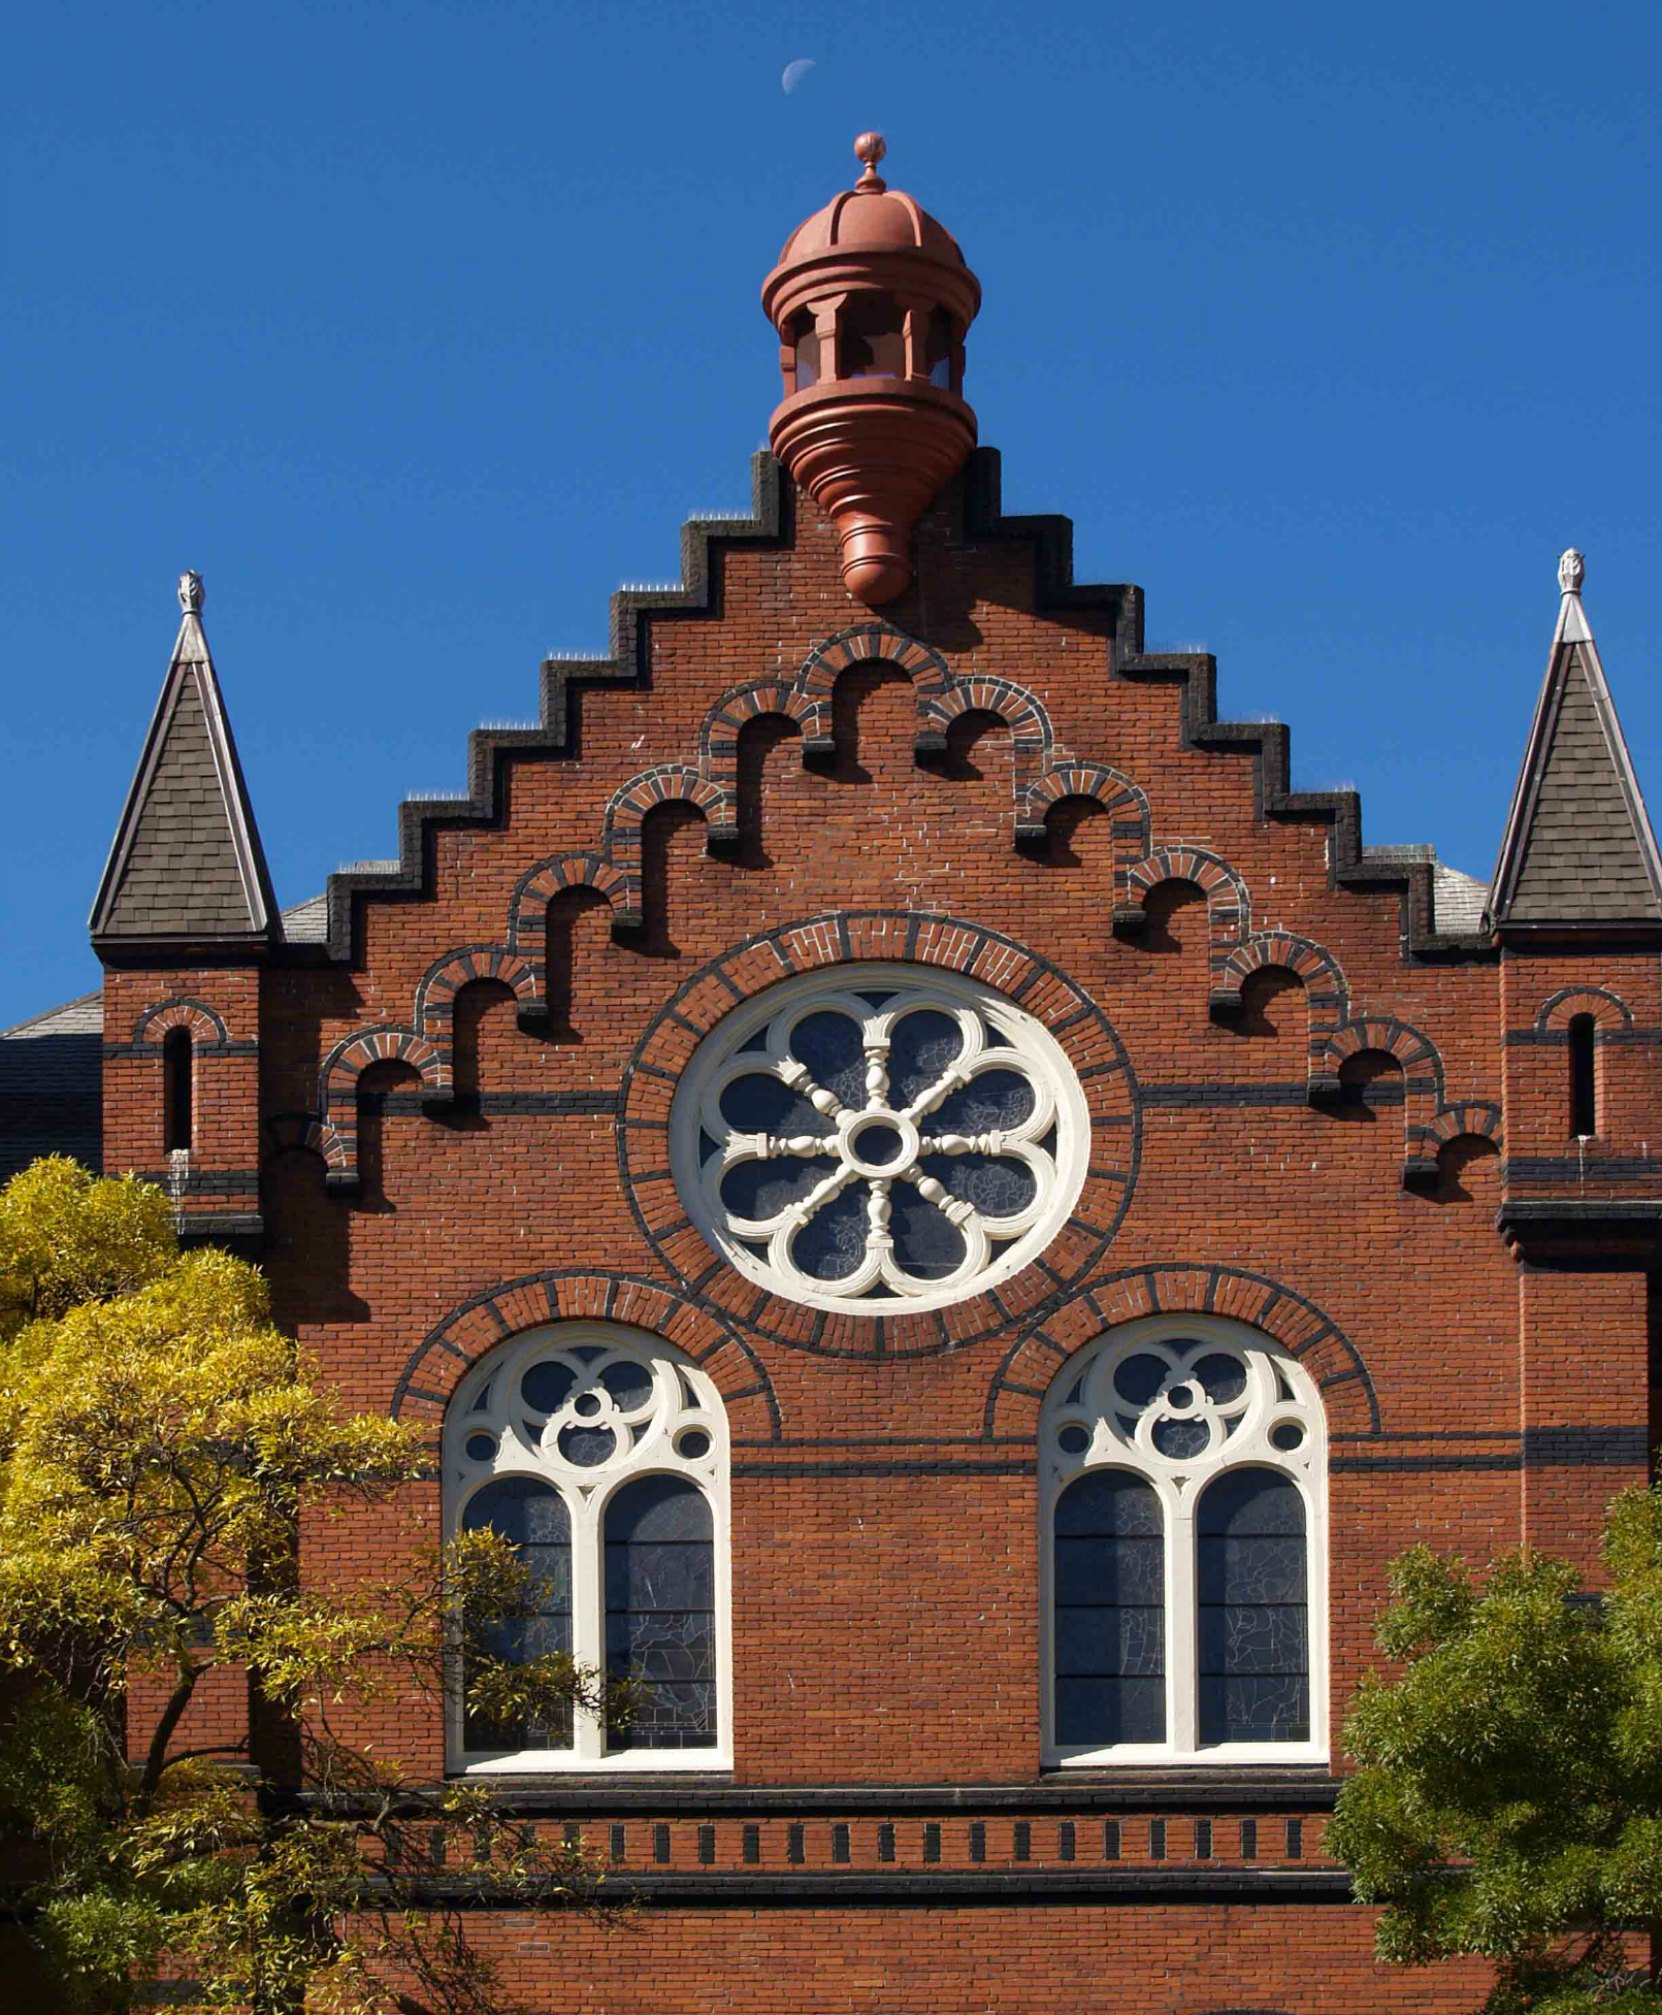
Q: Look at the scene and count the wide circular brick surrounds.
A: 1